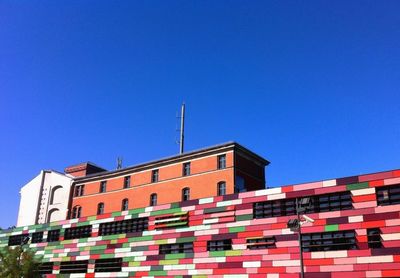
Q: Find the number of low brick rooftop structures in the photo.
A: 1